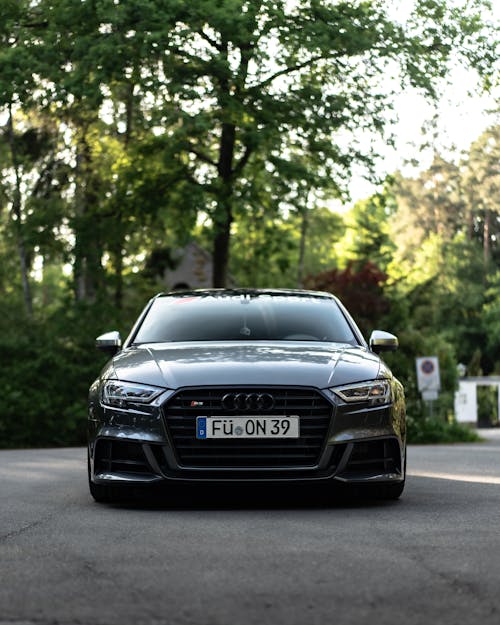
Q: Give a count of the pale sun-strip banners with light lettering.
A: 1